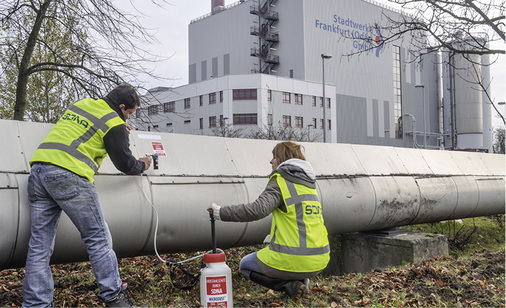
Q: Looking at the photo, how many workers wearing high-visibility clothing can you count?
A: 2